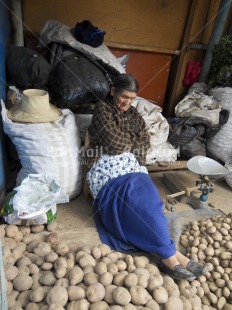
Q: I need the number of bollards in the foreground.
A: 0